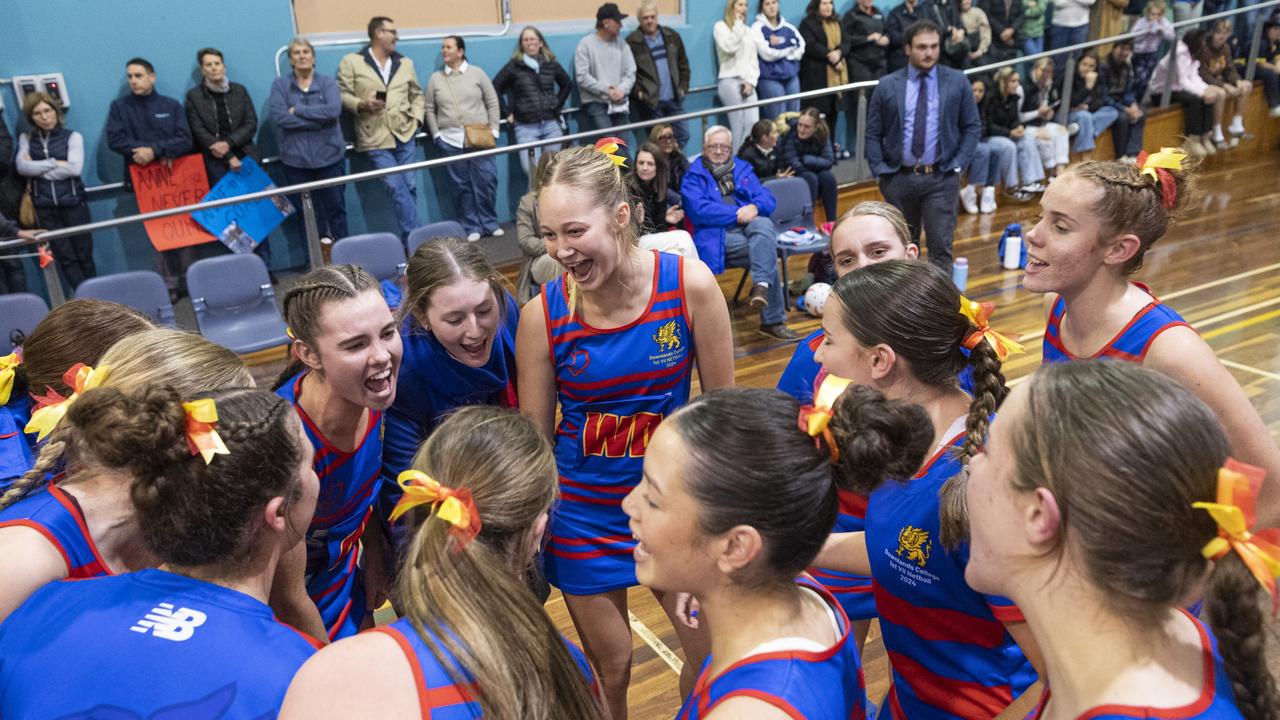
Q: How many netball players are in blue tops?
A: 12